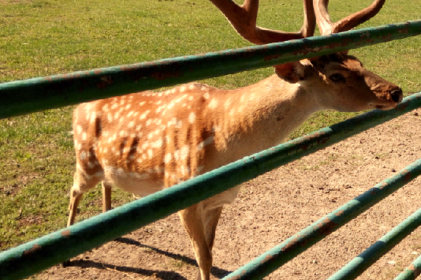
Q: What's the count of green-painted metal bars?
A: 5